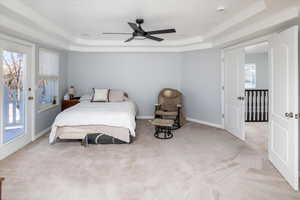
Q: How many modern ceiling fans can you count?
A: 1